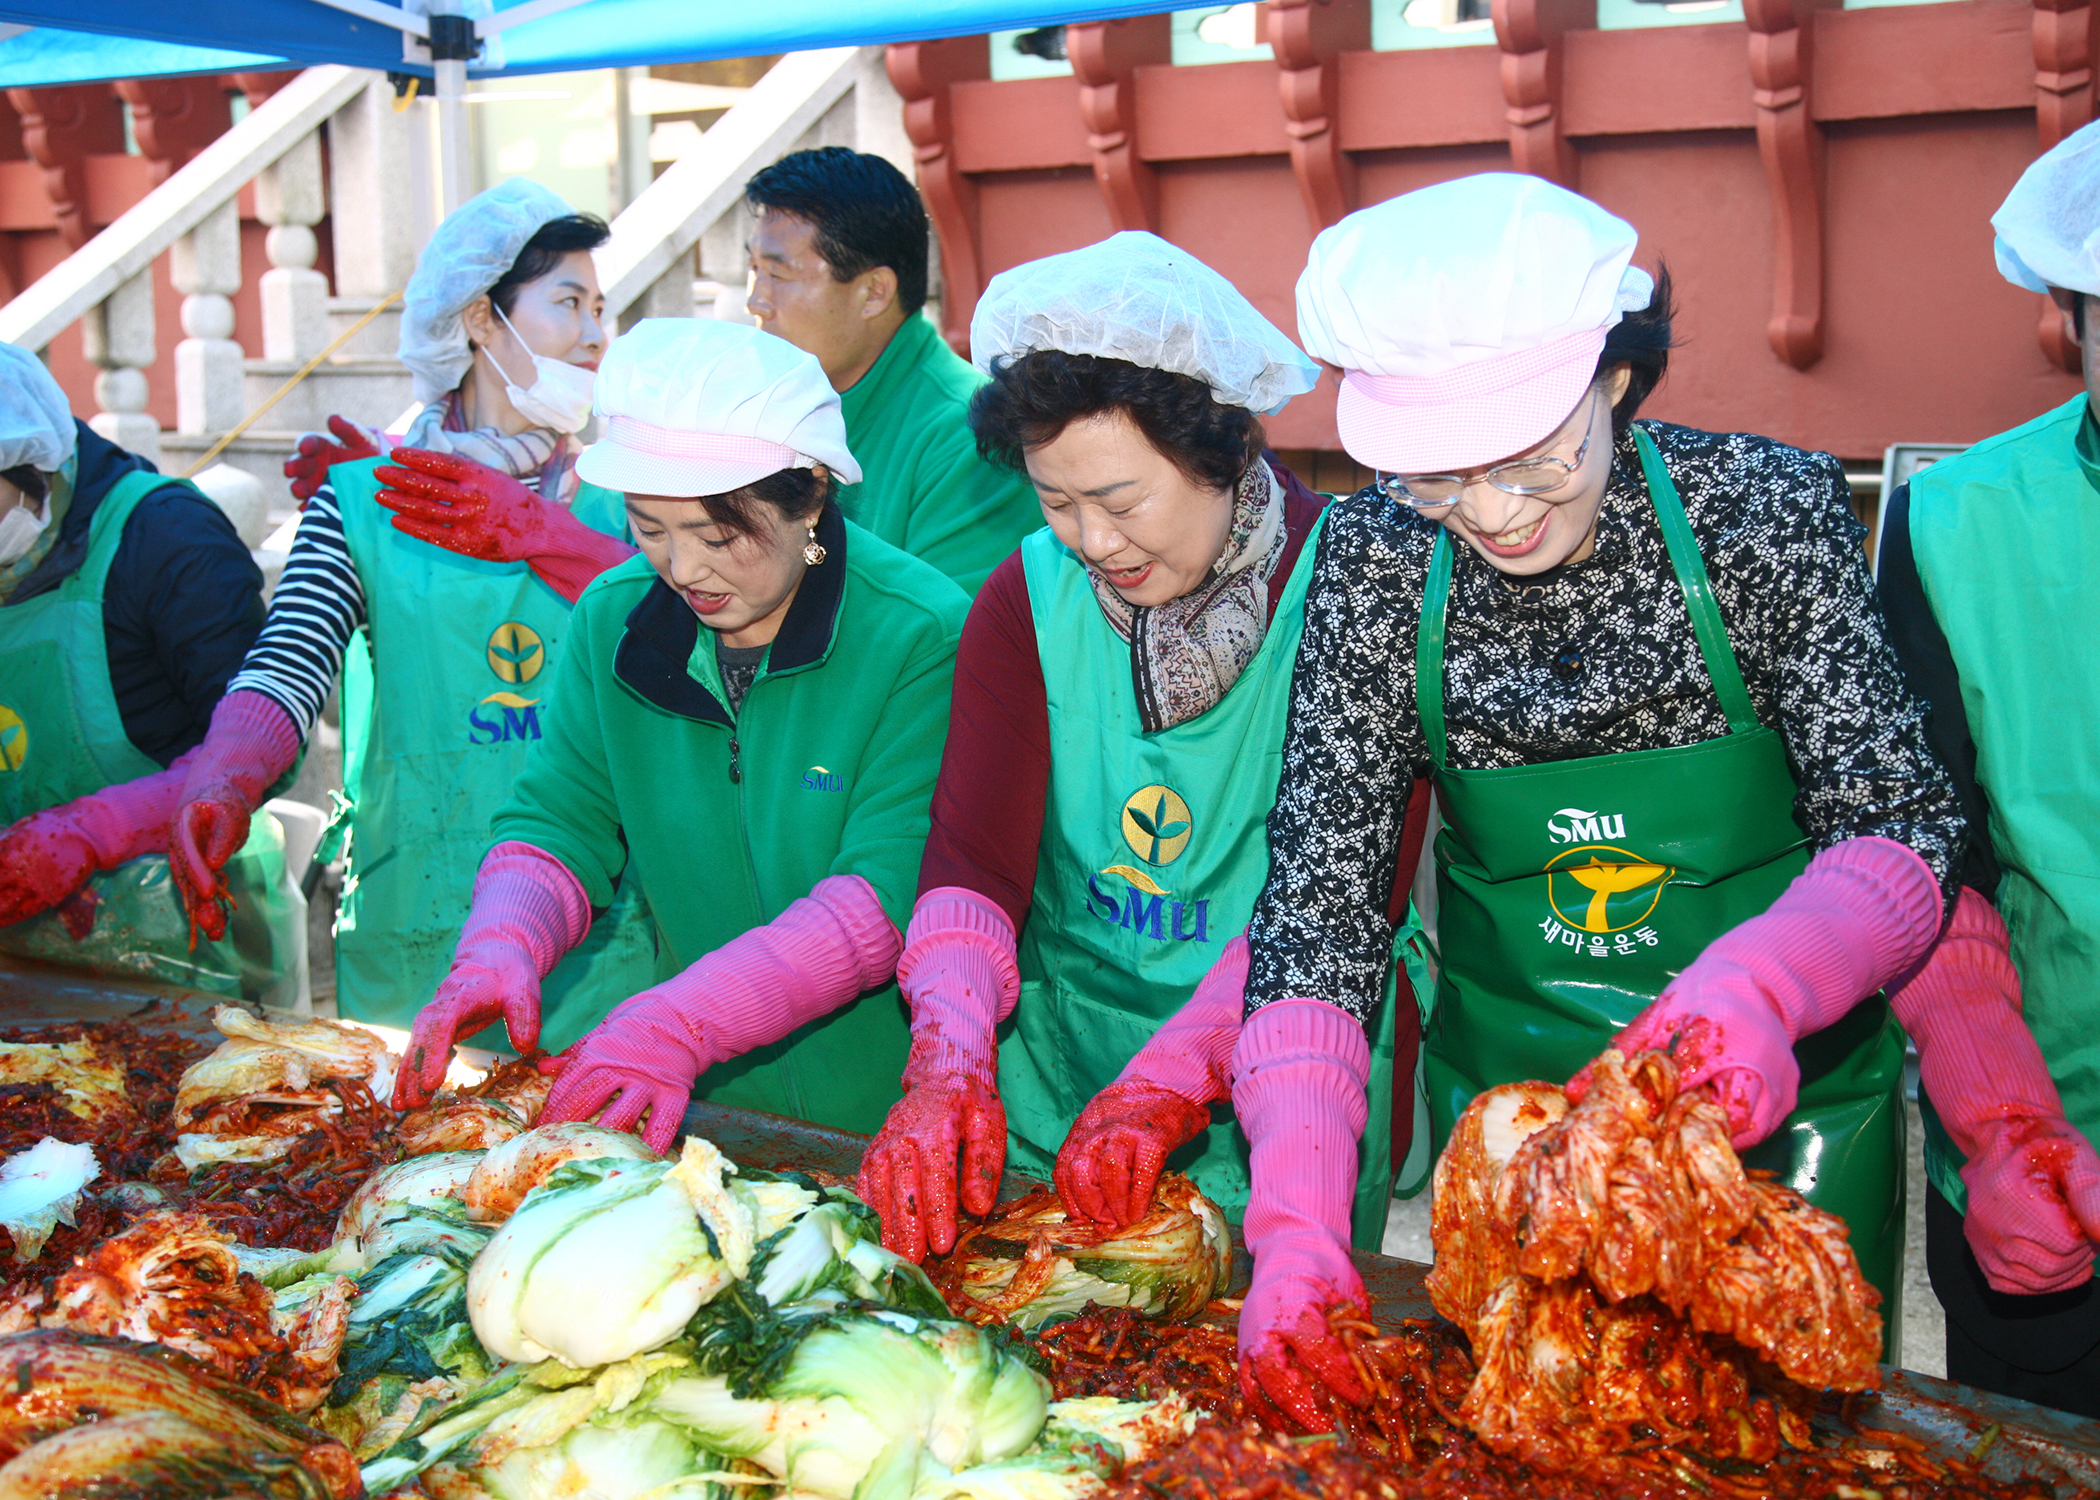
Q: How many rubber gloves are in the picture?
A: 11